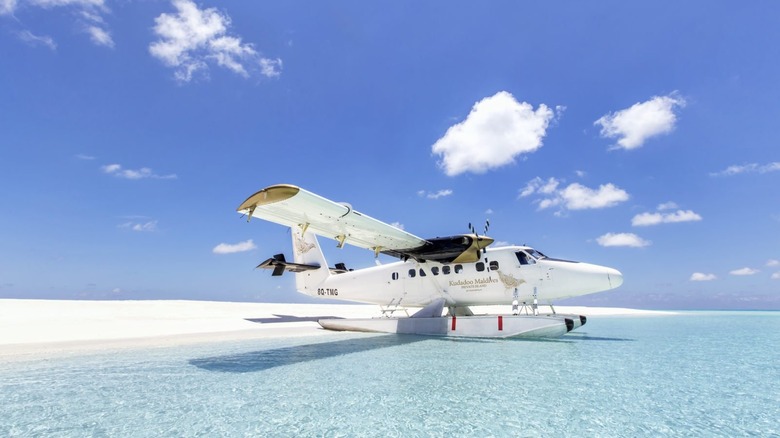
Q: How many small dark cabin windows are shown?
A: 8